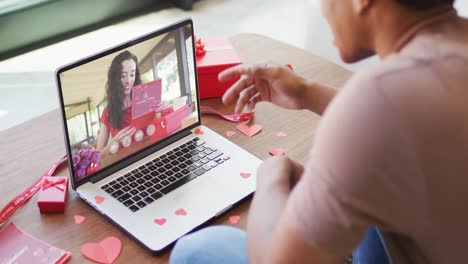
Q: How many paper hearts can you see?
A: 12